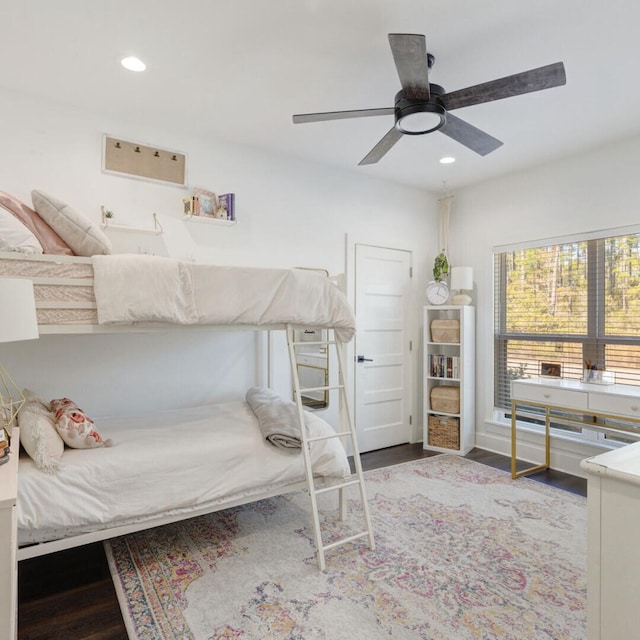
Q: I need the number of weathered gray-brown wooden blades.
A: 5